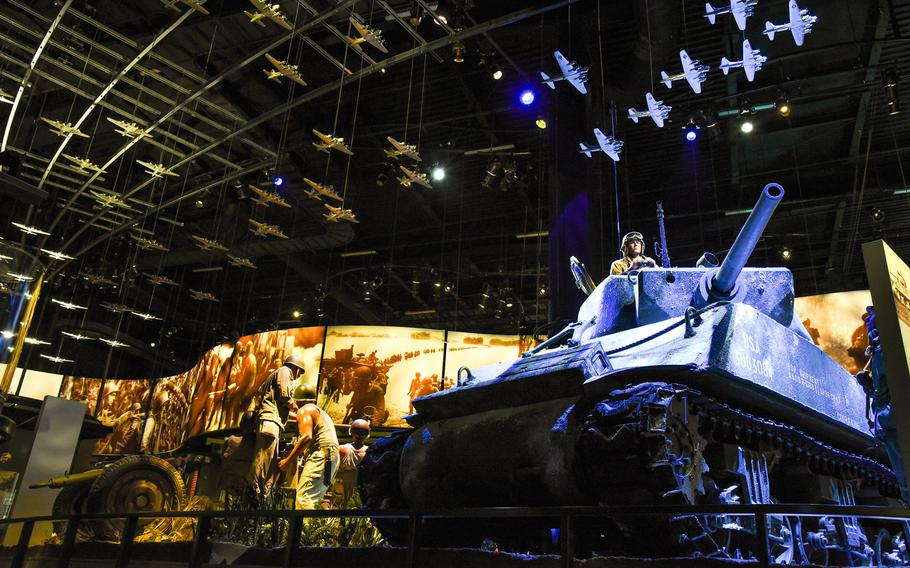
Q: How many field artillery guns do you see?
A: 1